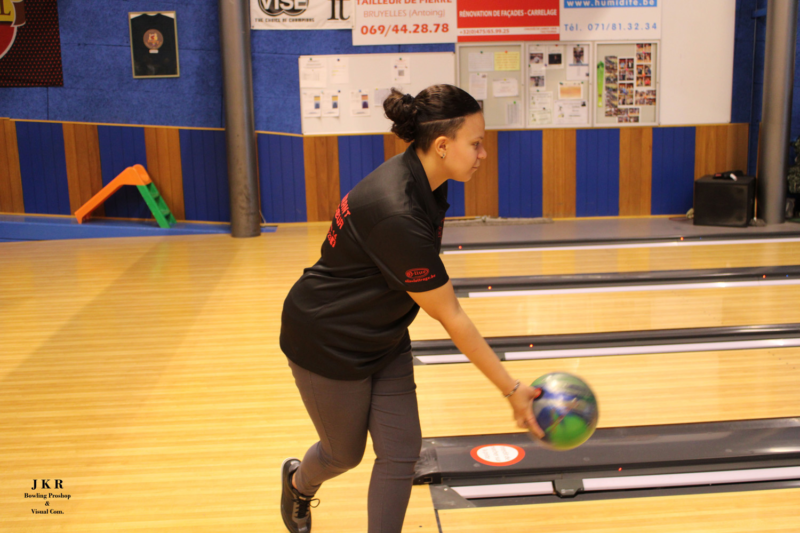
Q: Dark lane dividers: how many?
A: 4